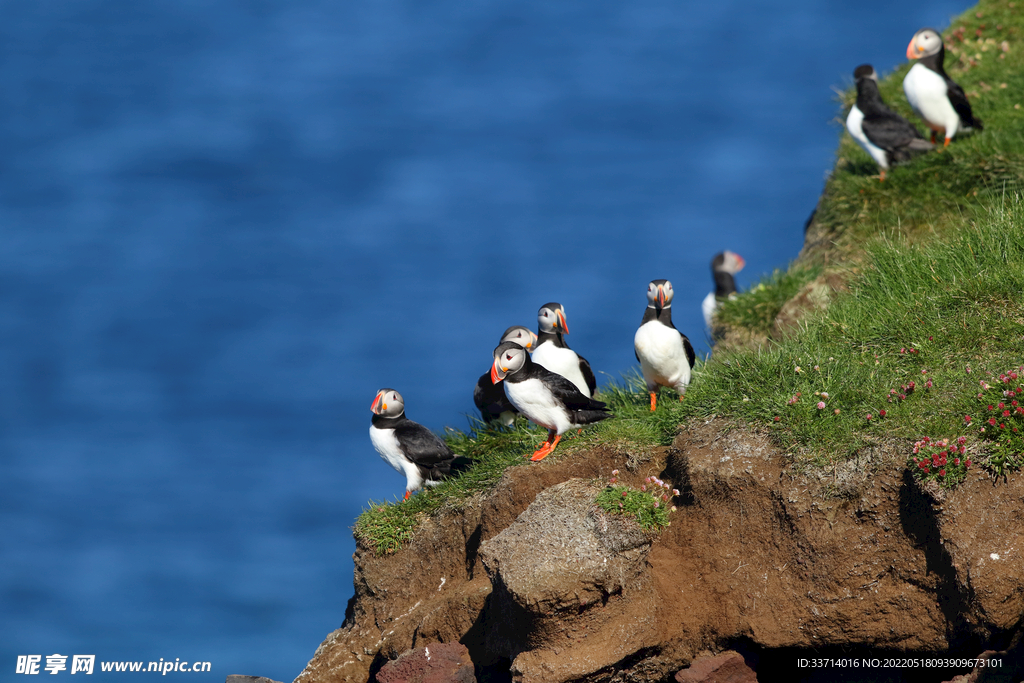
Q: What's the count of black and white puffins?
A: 8